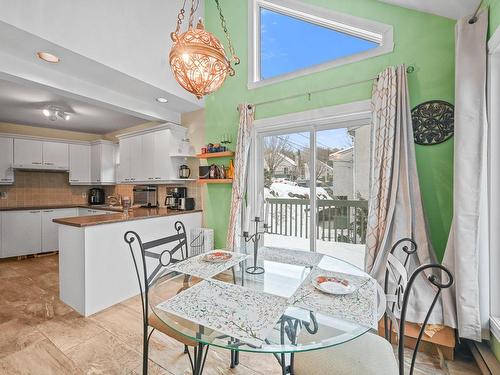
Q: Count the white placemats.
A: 4